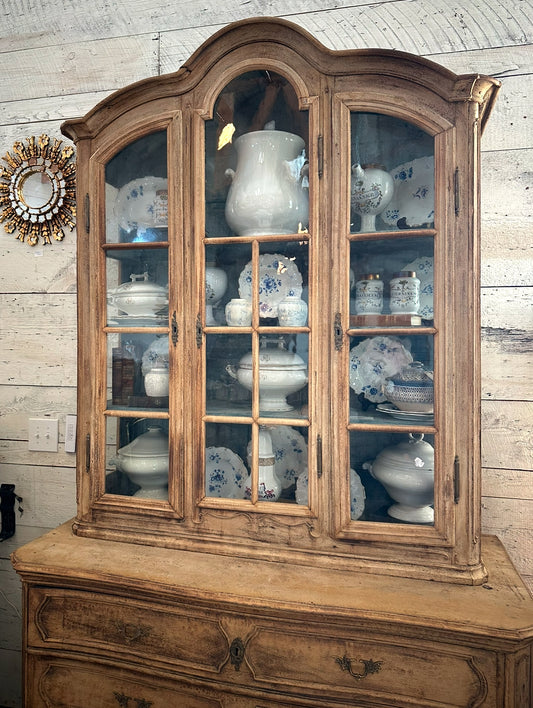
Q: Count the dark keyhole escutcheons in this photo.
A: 4